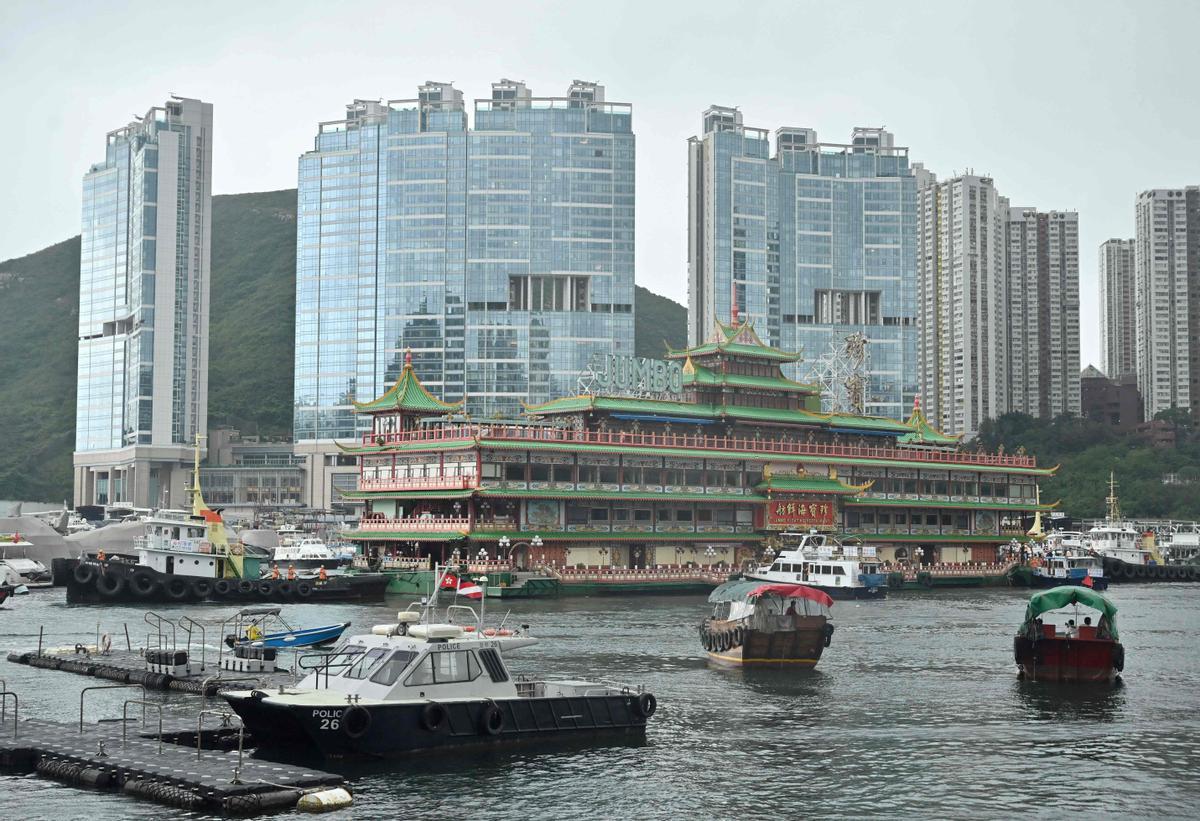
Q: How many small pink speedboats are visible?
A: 0